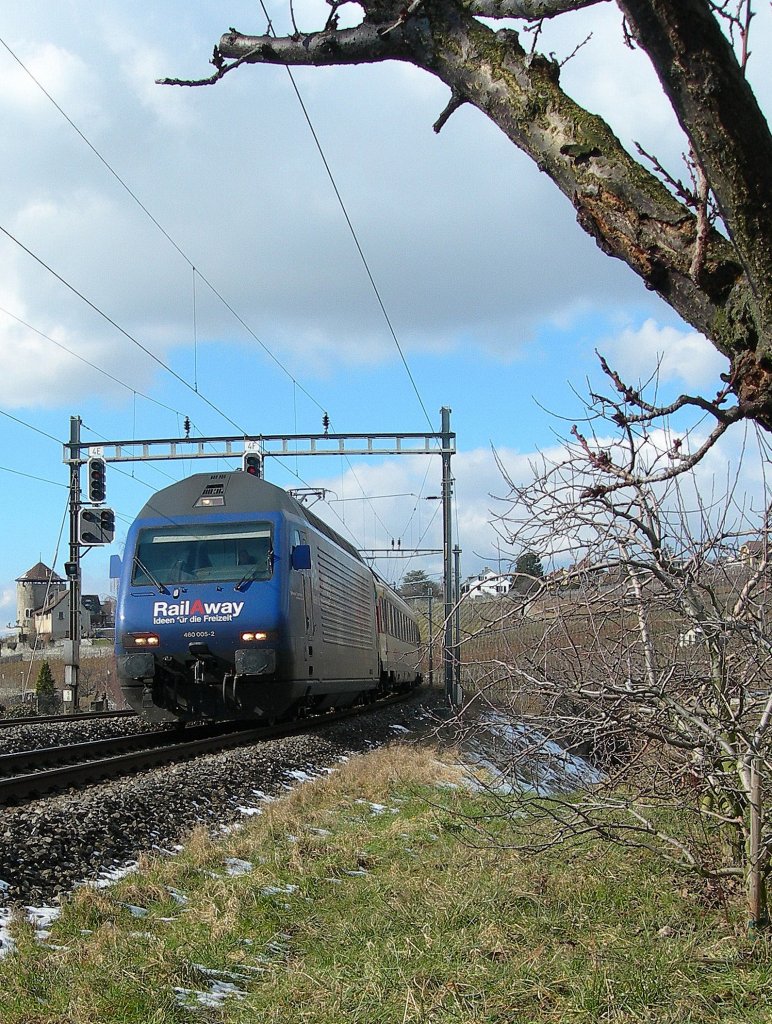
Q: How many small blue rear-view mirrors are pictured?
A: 2